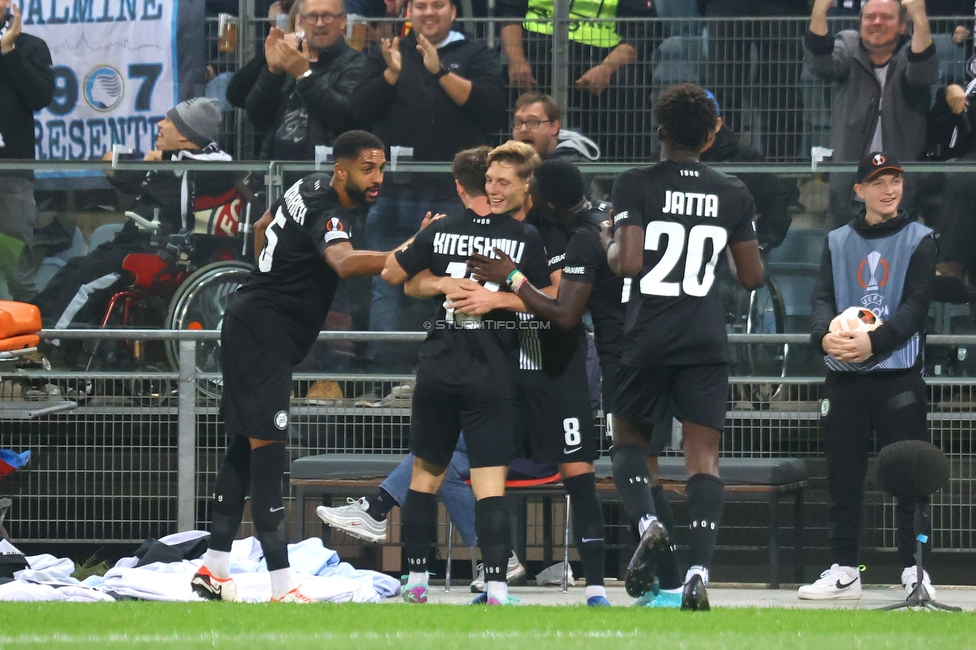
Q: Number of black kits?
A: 5